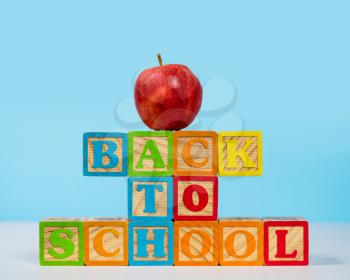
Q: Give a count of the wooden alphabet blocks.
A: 12